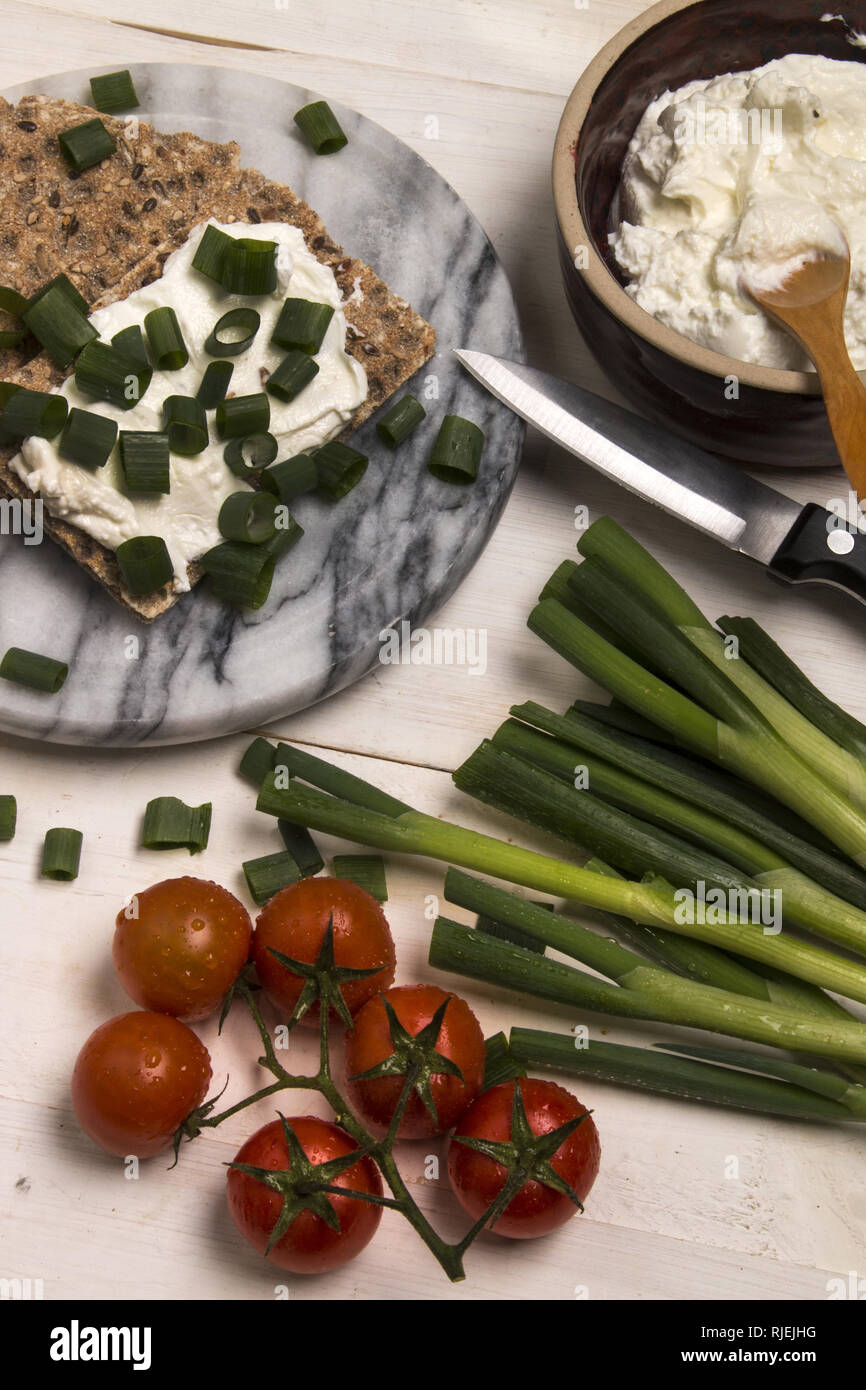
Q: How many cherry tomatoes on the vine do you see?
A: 6